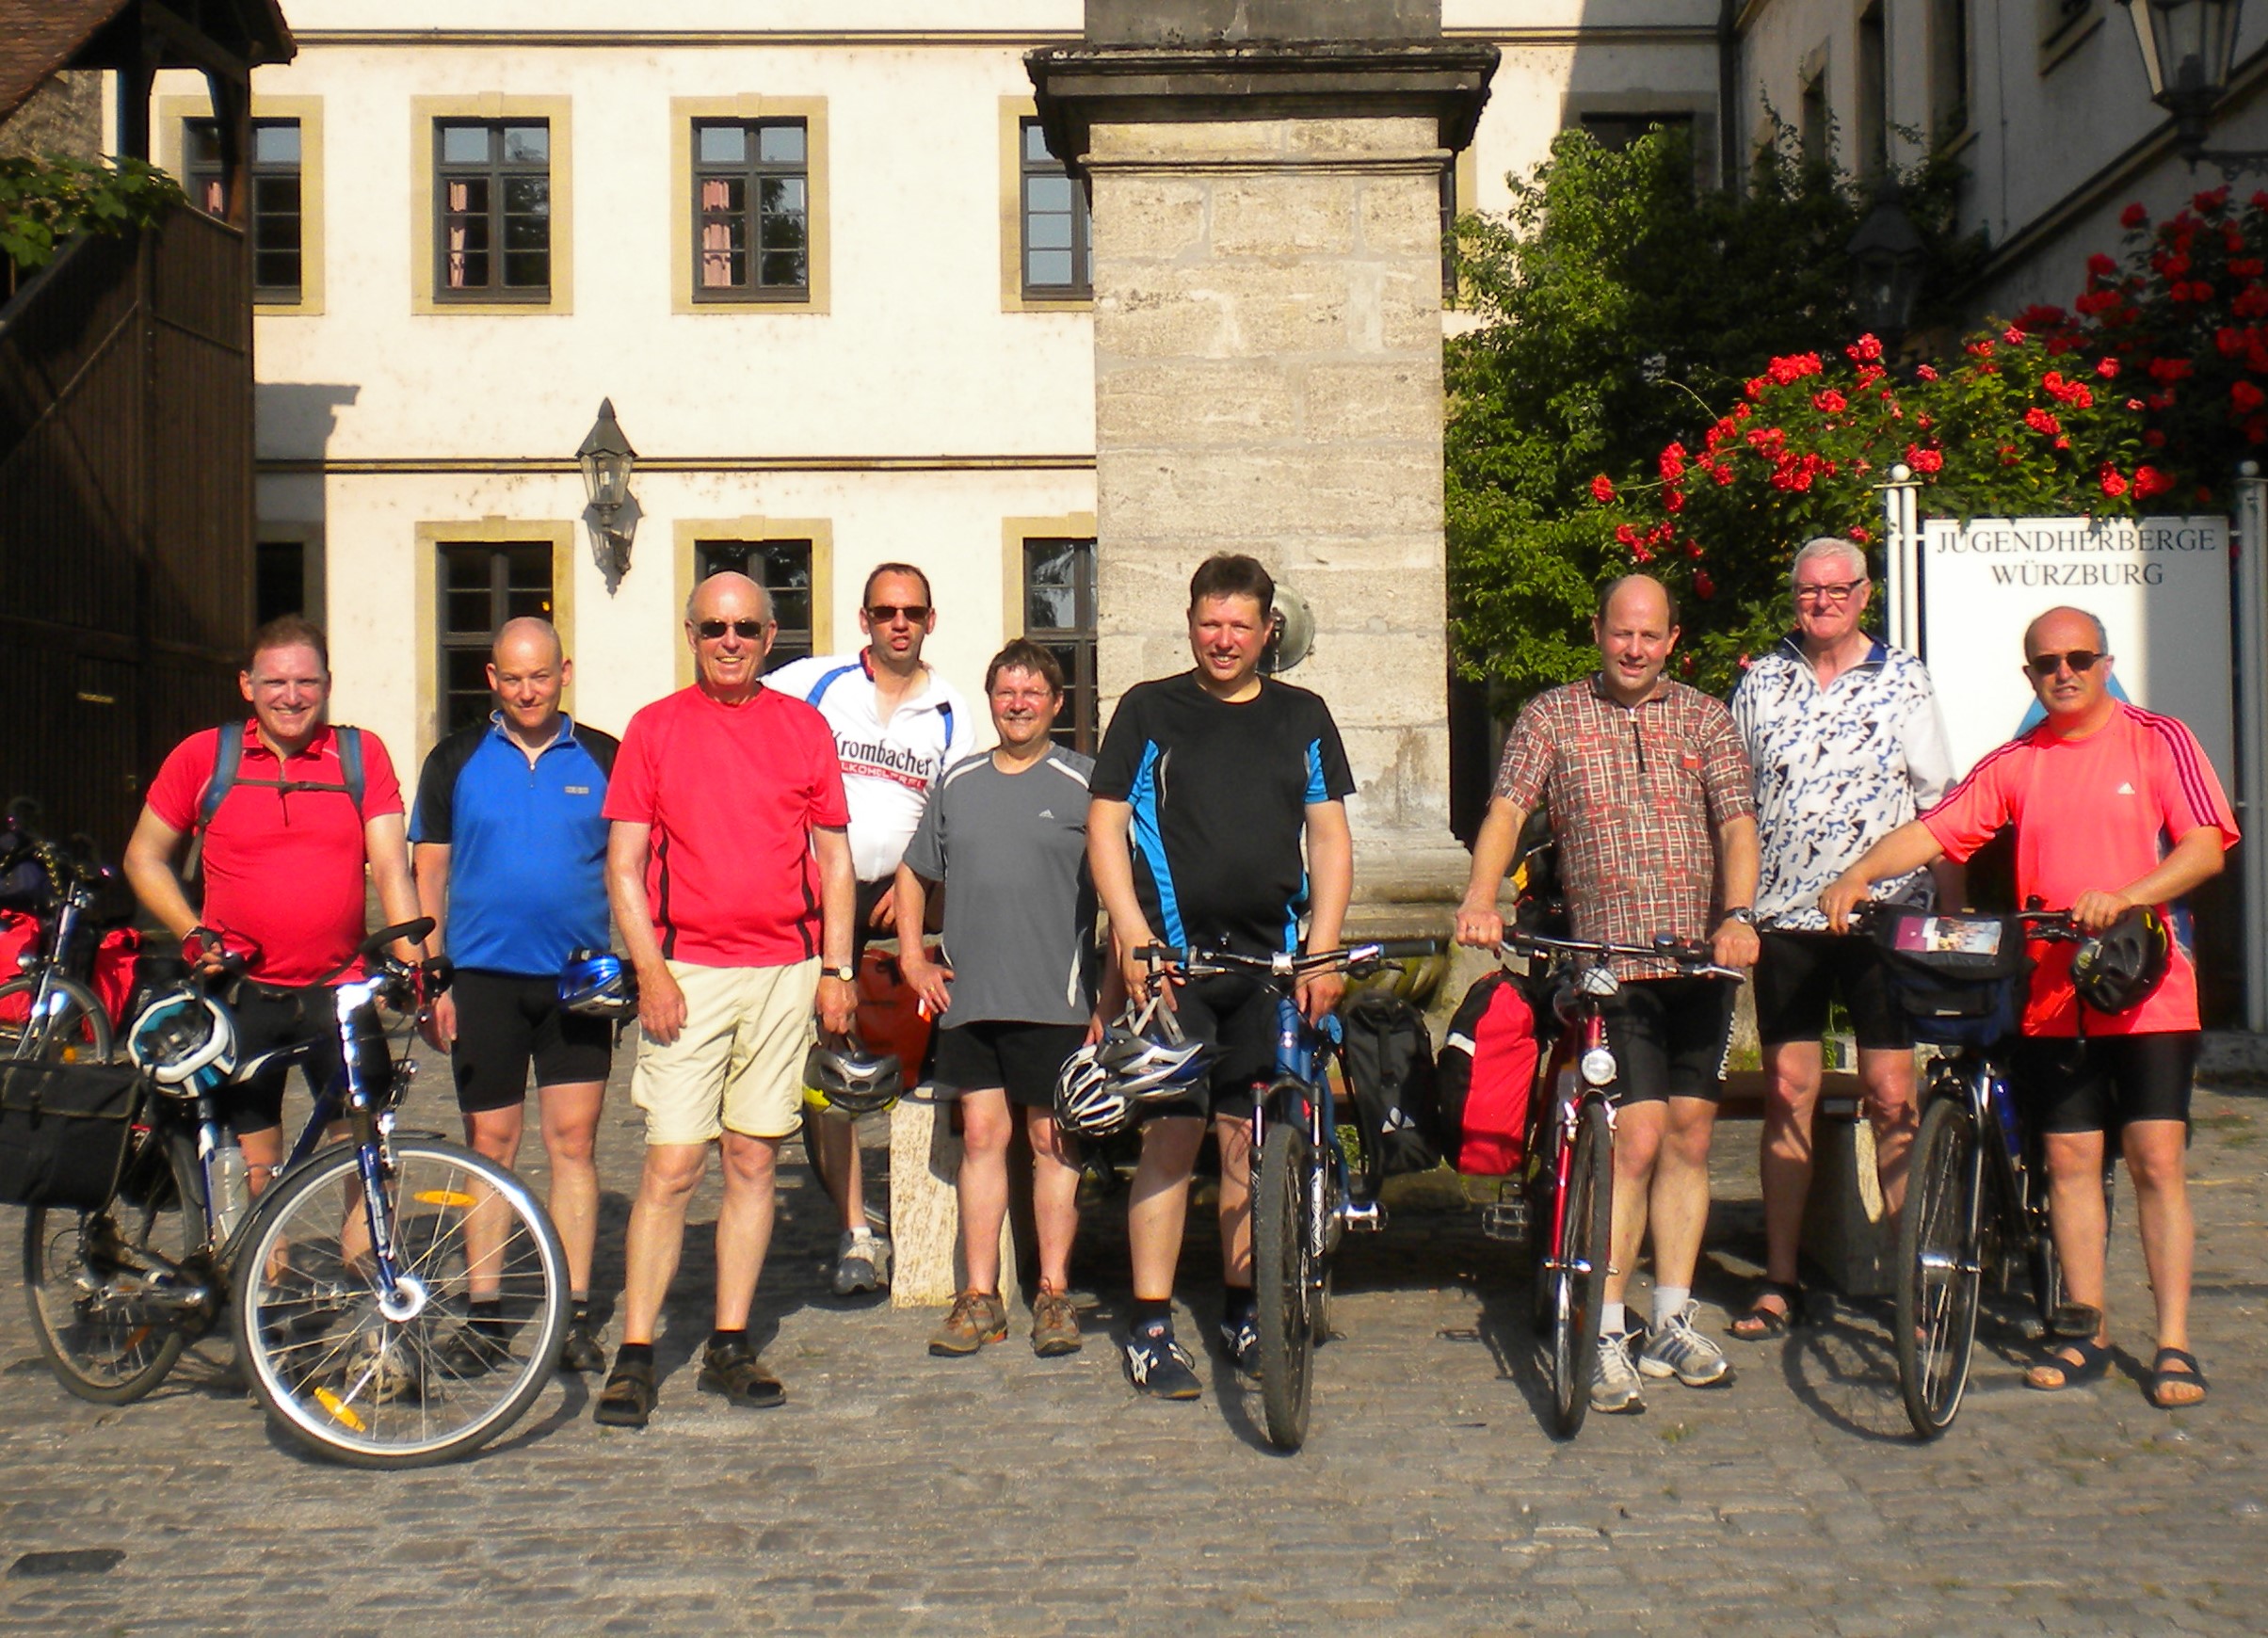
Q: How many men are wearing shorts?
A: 9